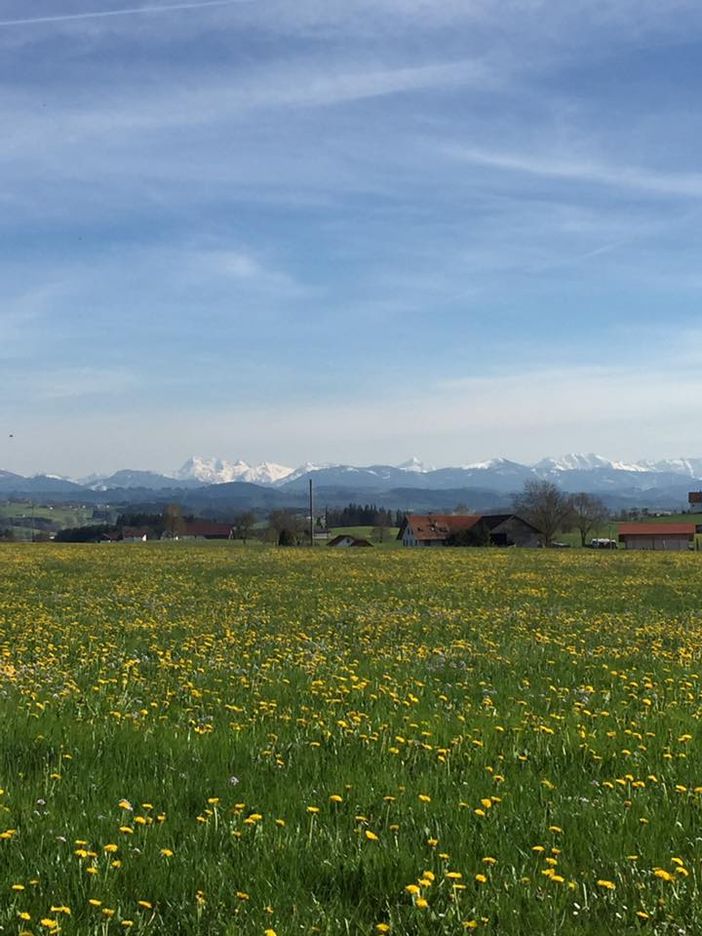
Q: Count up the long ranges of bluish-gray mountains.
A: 1